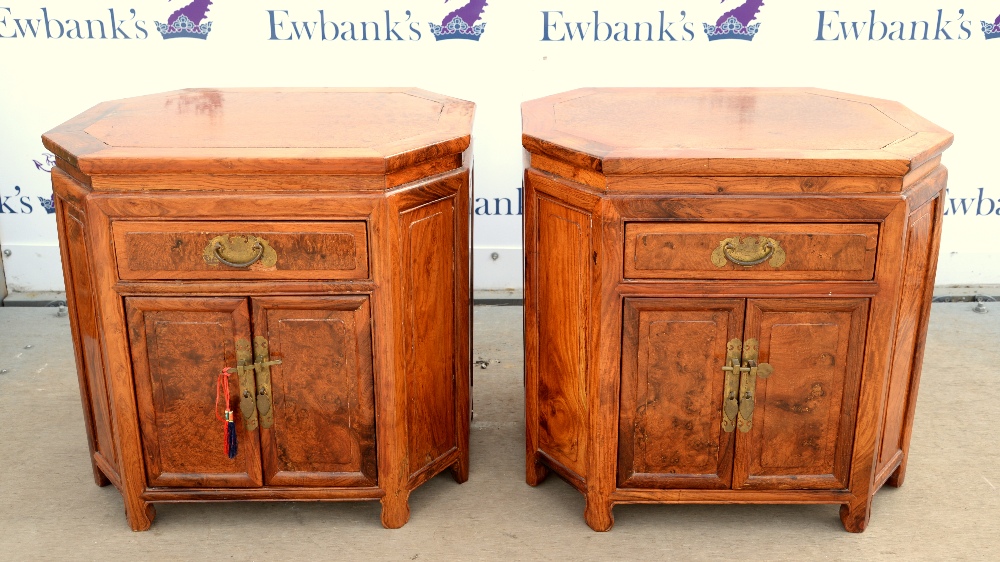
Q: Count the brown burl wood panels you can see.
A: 6